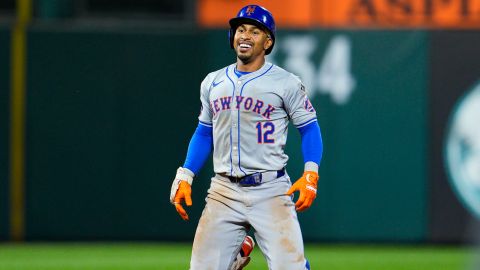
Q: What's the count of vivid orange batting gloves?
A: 2